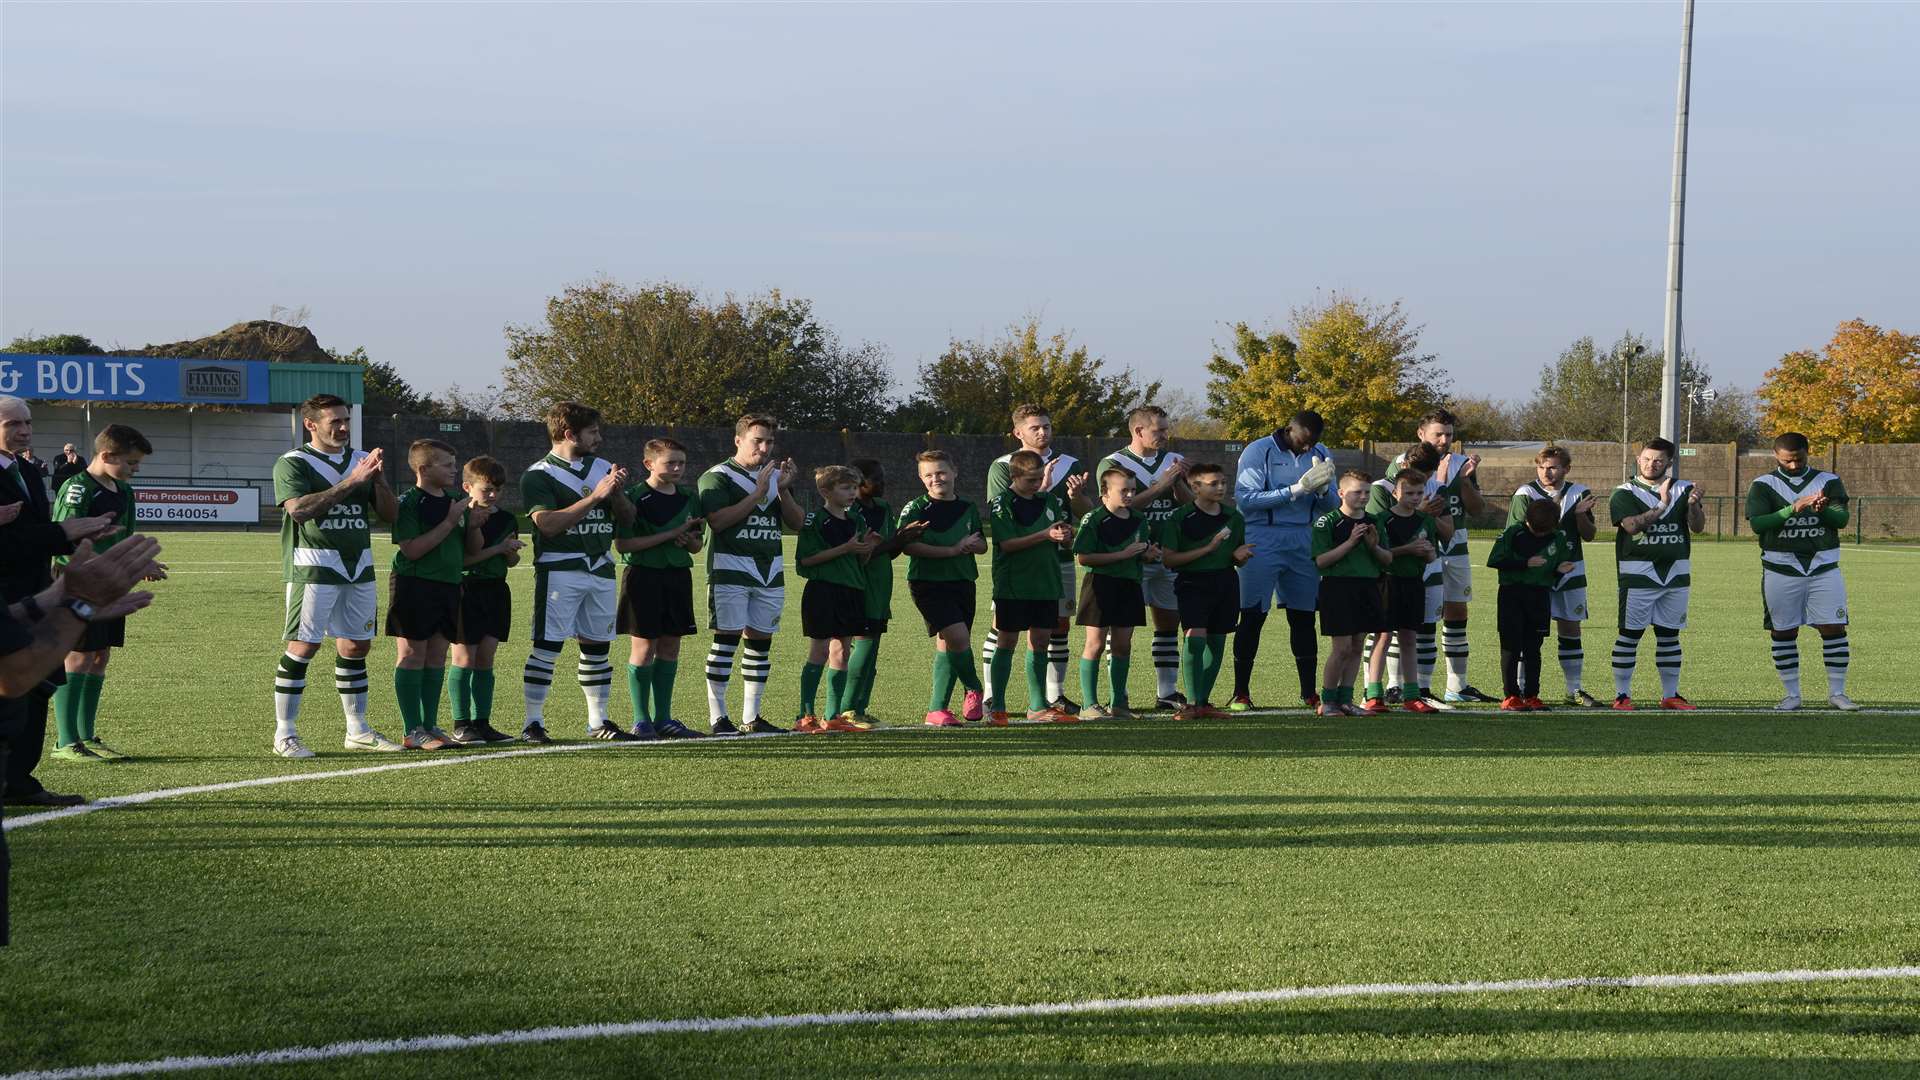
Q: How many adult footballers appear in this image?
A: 11